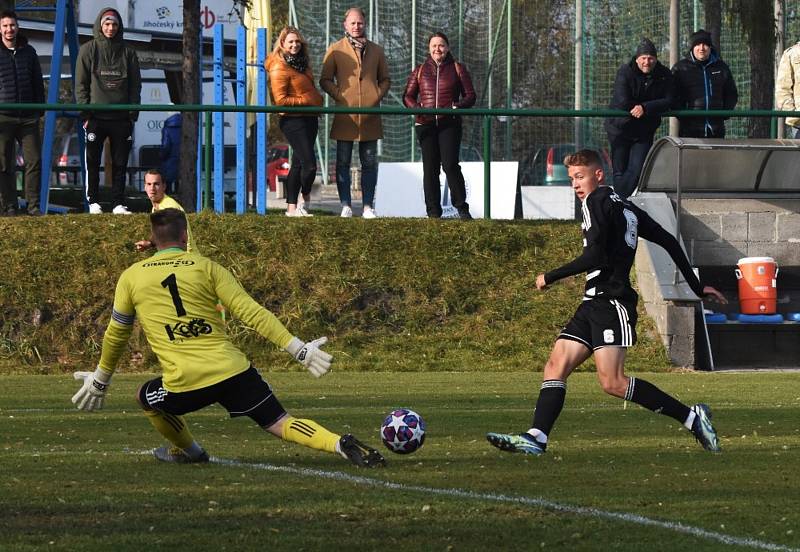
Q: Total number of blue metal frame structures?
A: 2